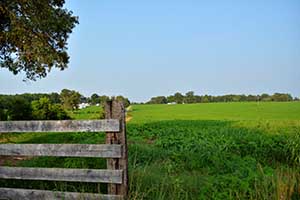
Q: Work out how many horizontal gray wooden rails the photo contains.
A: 4